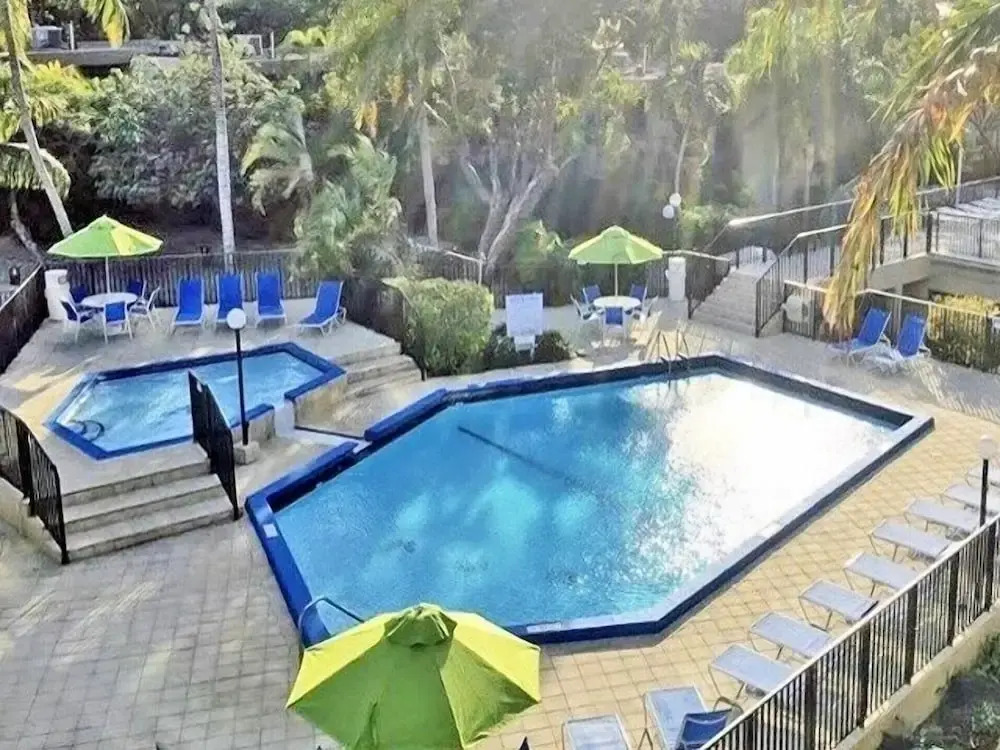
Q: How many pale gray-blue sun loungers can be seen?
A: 10